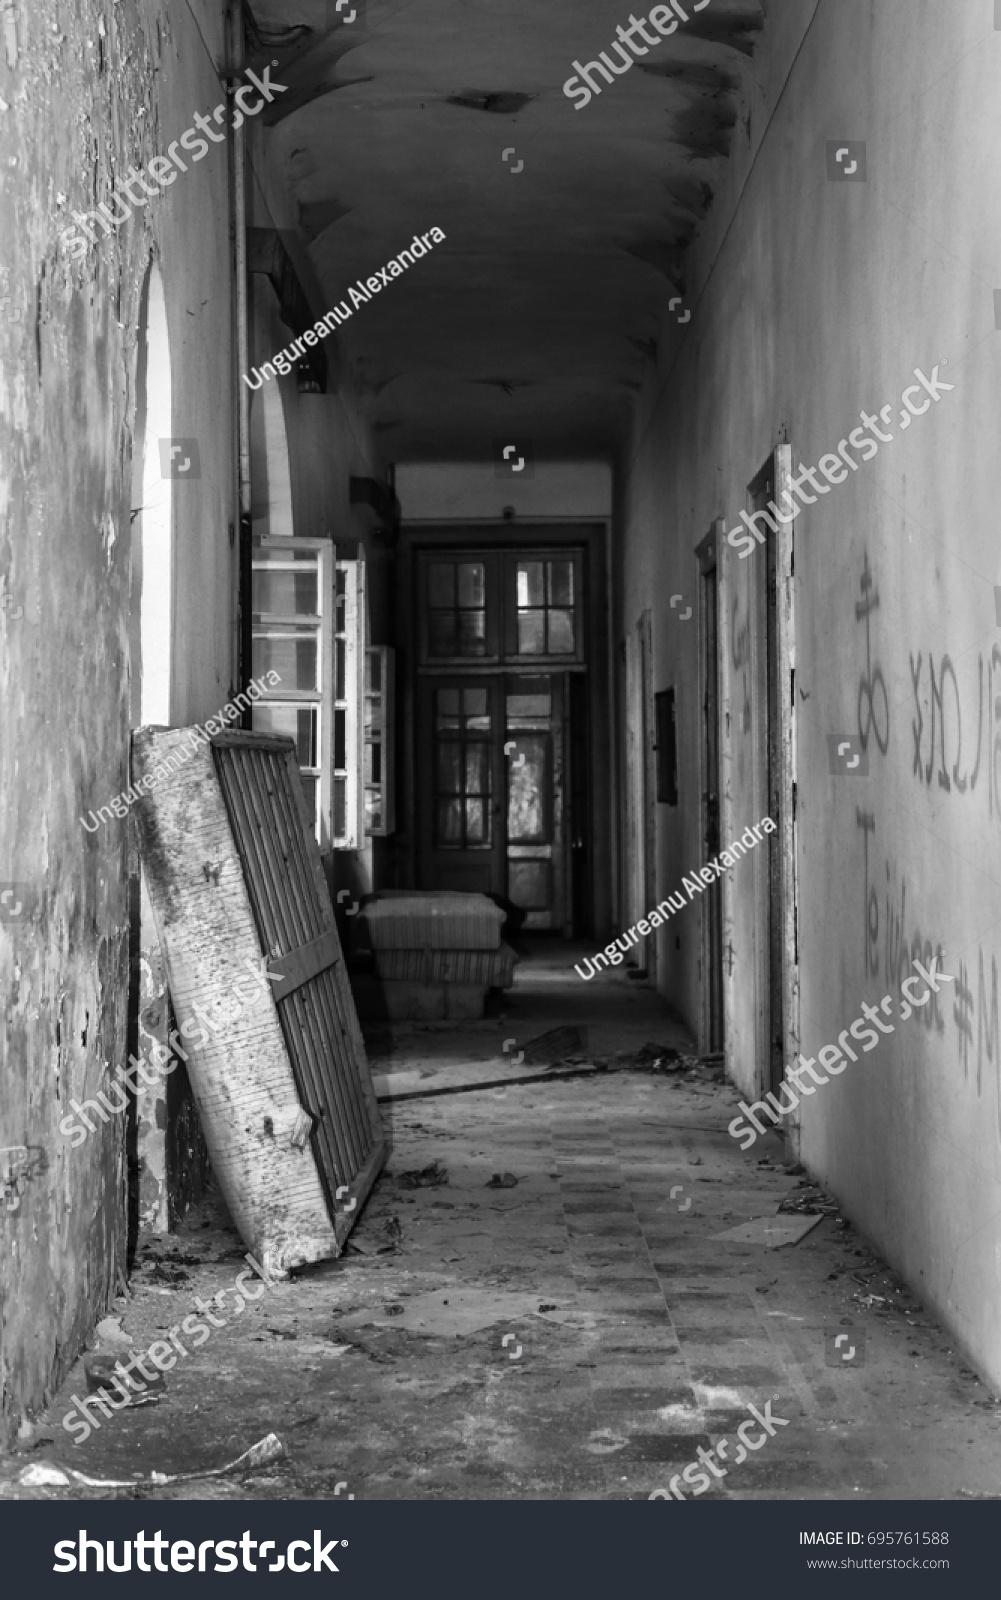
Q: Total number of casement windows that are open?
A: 3